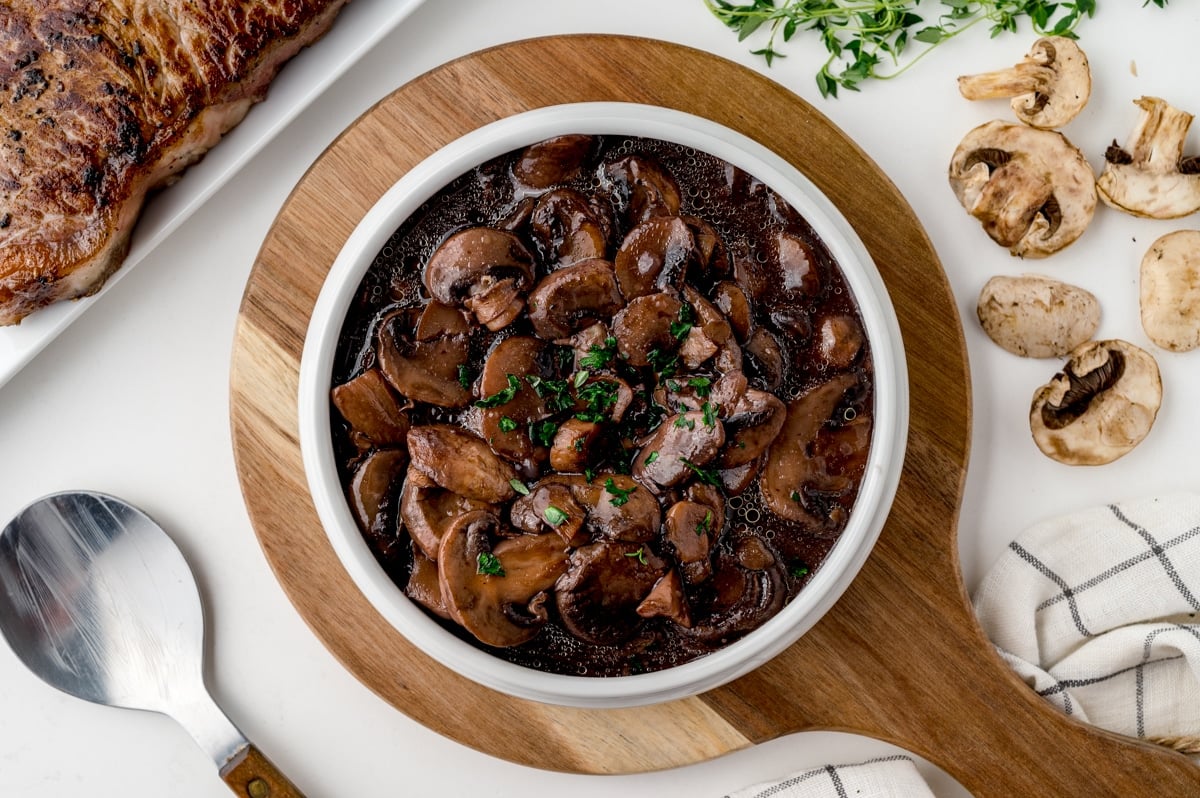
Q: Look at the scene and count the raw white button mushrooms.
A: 6